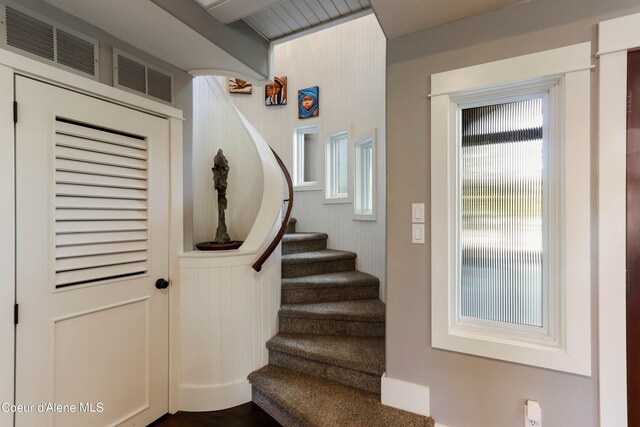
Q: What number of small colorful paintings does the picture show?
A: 3